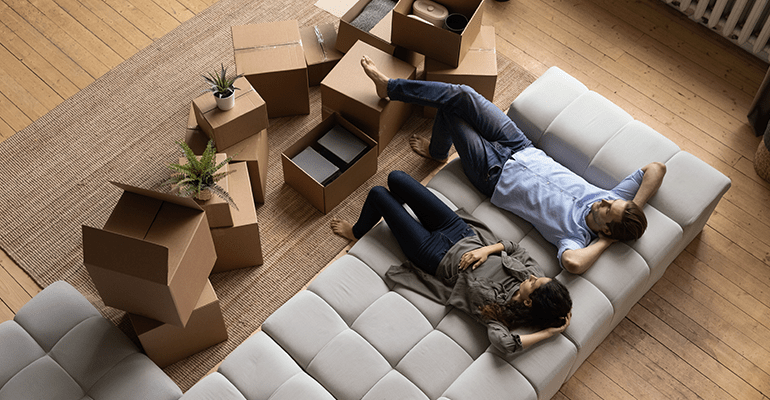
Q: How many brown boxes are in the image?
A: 13